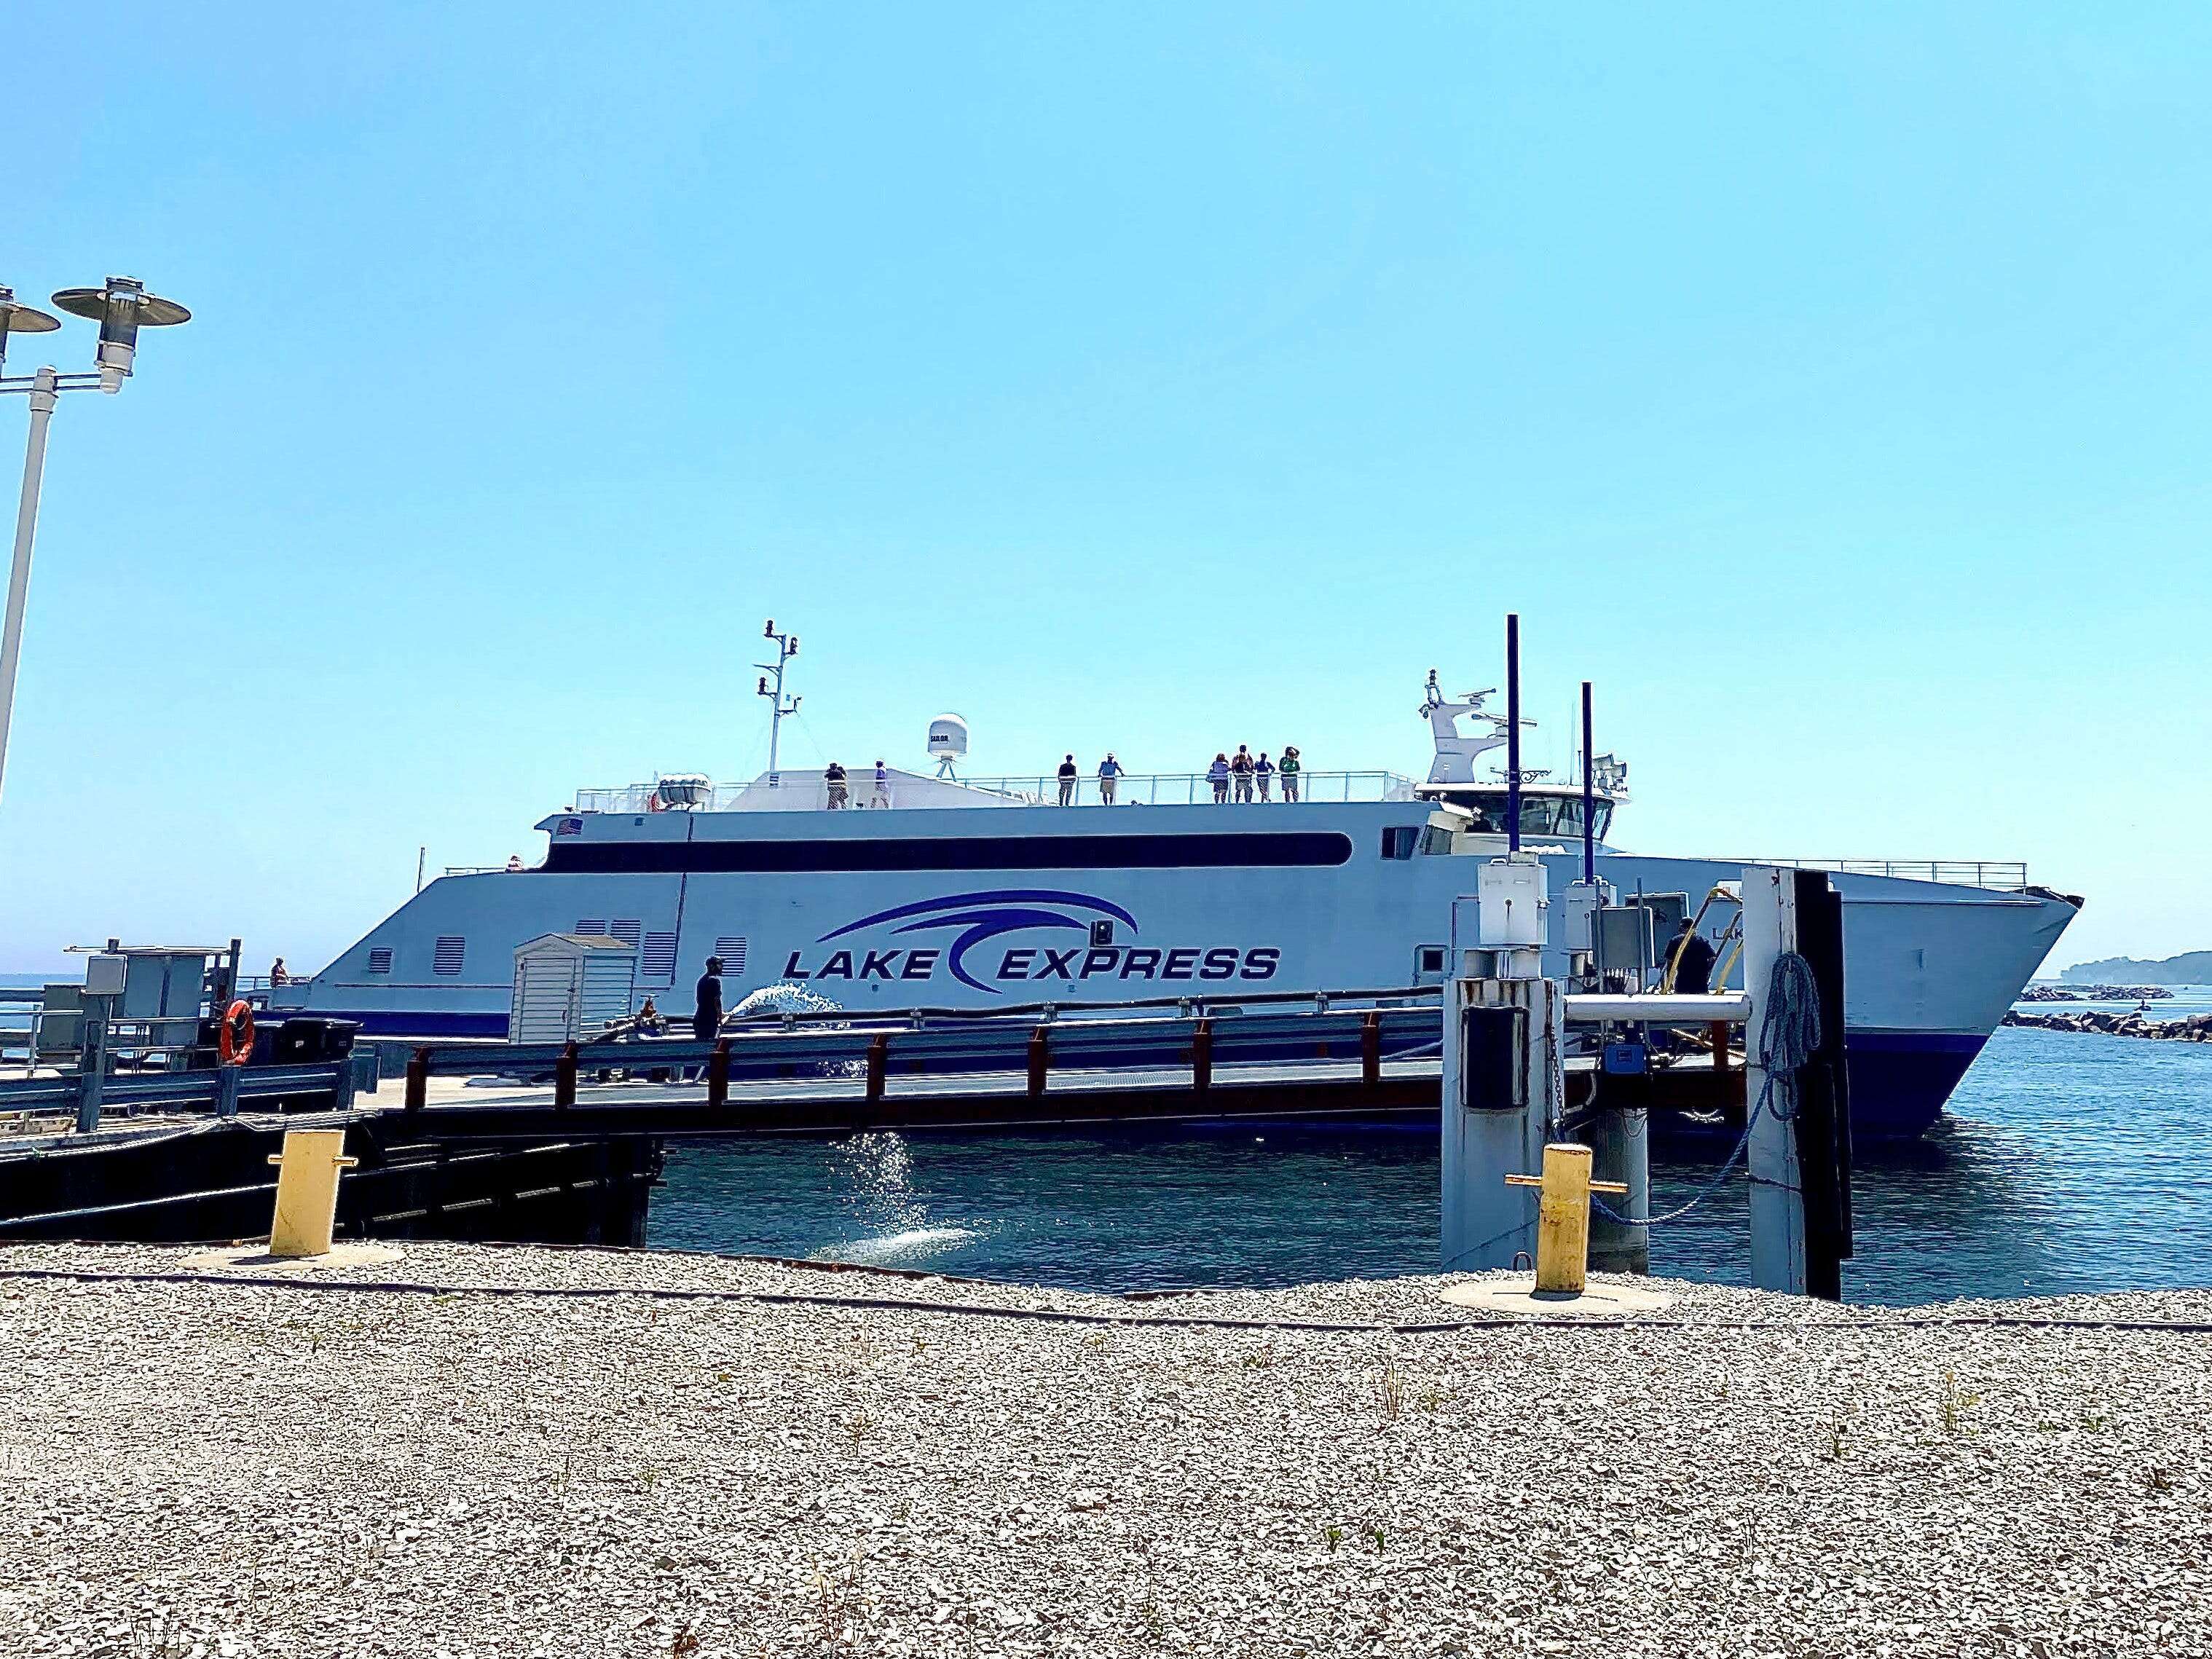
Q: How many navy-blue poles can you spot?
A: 2